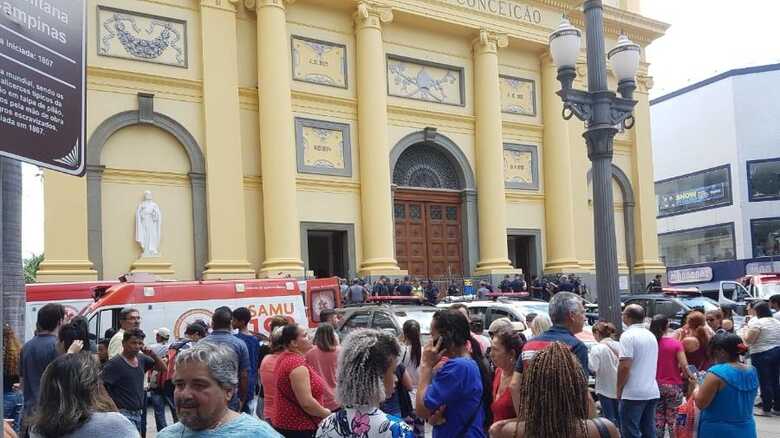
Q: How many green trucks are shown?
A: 0